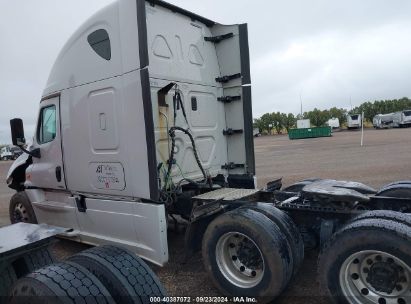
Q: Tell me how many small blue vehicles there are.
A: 0